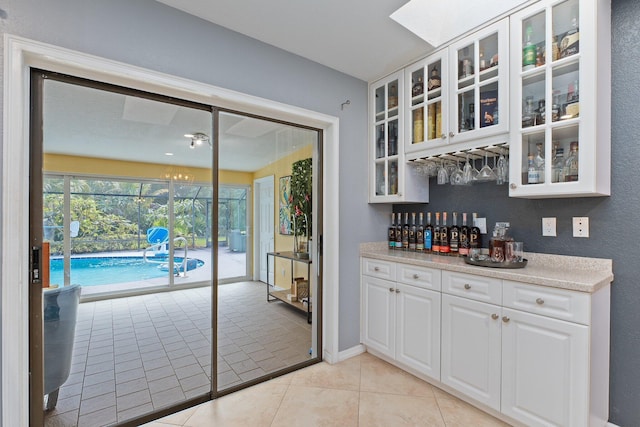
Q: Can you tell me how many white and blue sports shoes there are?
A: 0